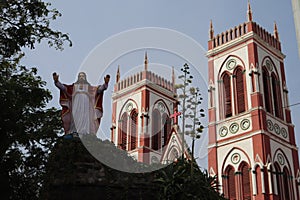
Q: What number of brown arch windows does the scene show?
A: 12